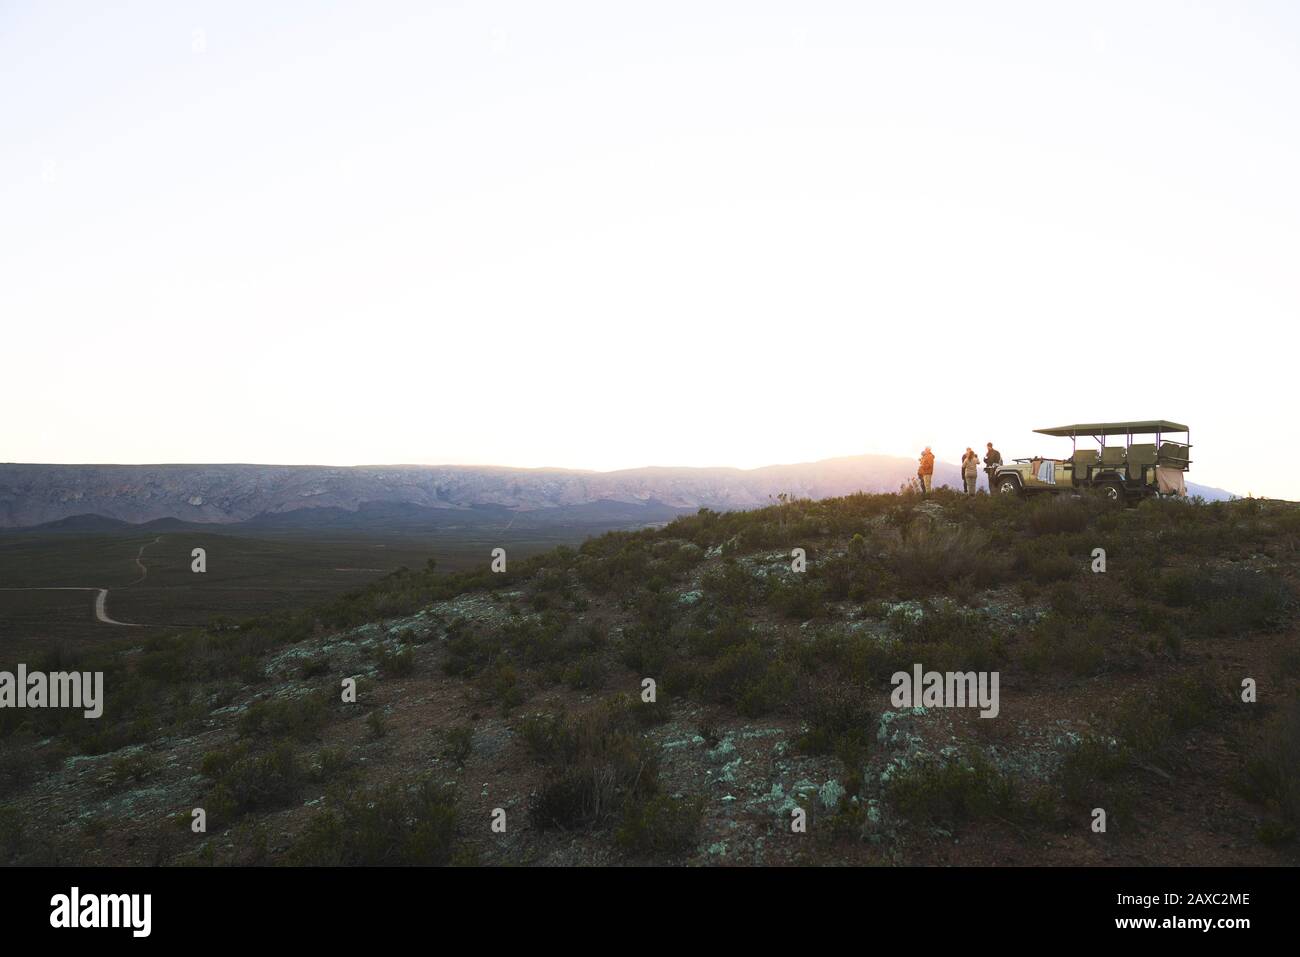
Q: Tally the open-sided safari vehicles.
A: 1